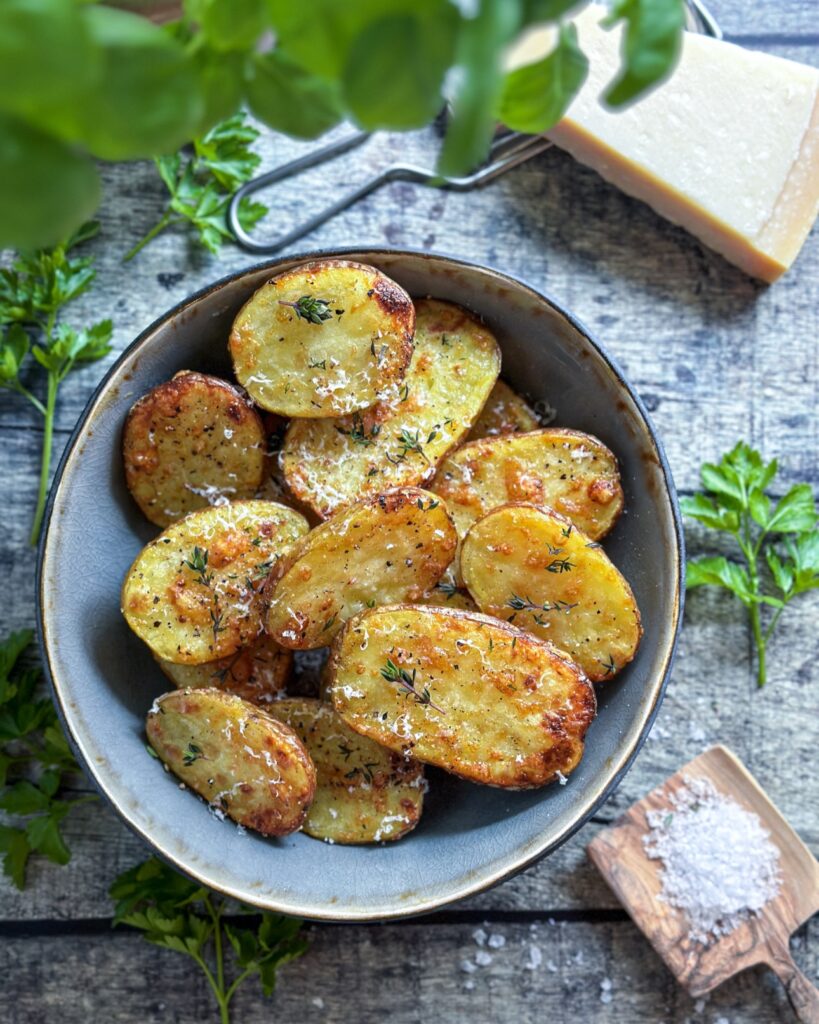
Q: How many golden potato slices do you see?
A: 12